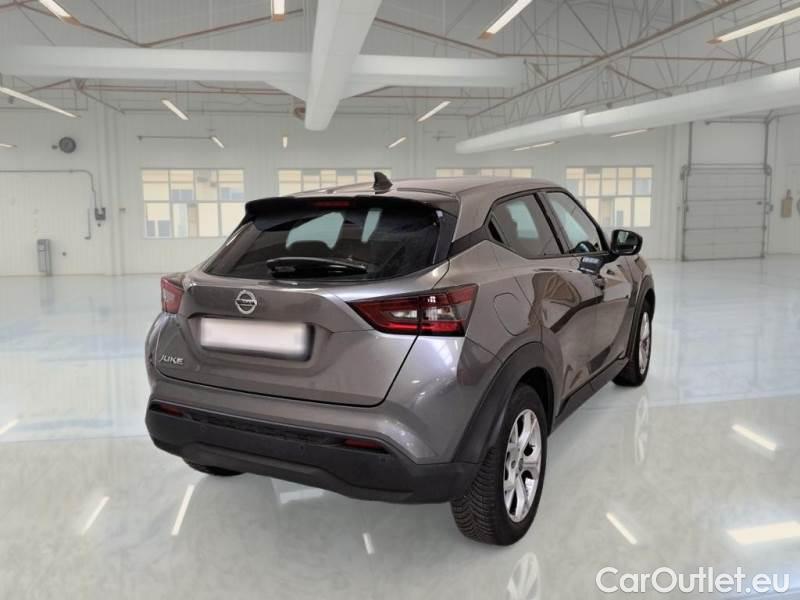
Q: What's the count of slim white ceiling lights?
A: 13